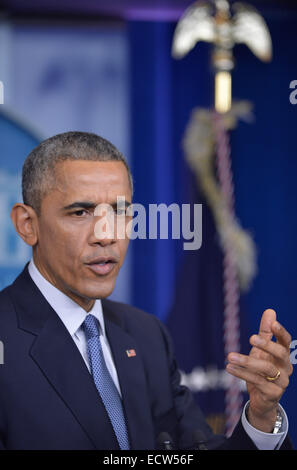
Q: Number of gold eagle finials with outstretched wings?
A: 1